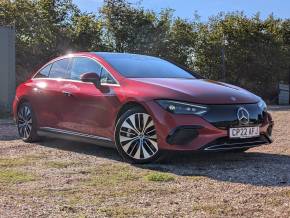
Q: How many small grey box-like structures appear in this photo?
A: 1